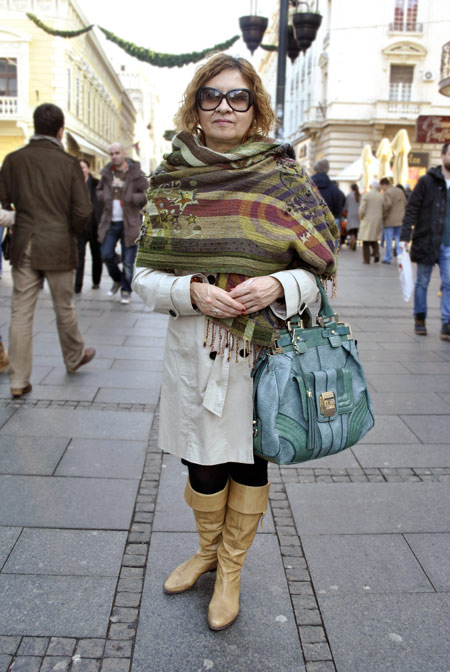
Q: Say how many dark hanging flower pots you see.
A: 3